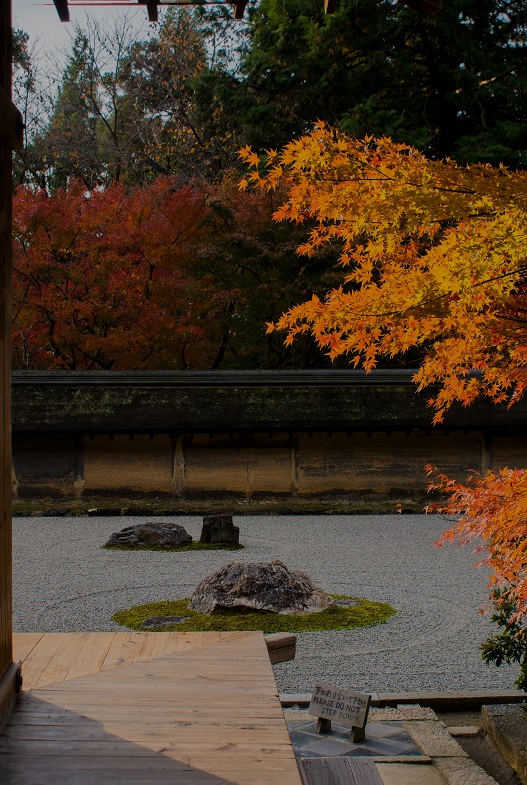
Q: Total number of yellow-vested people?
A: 0